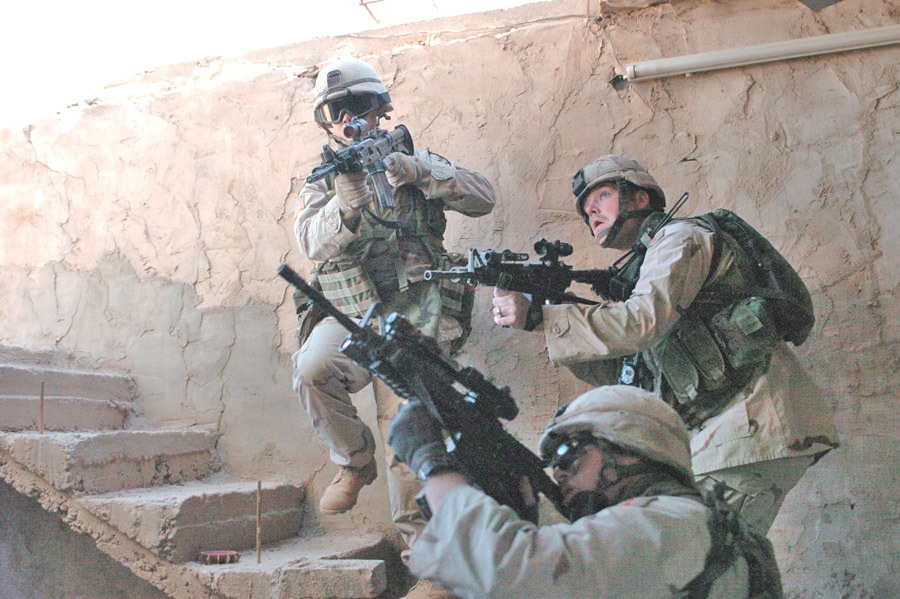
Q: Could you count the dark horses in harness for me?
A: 0